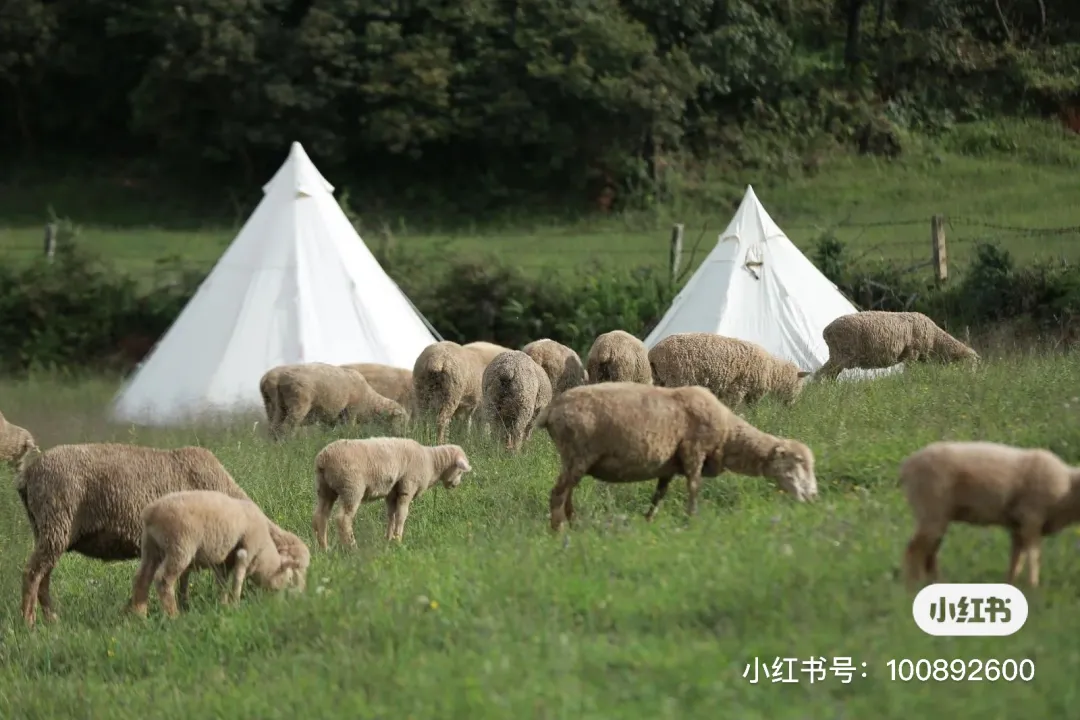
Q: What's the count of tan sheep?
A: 15